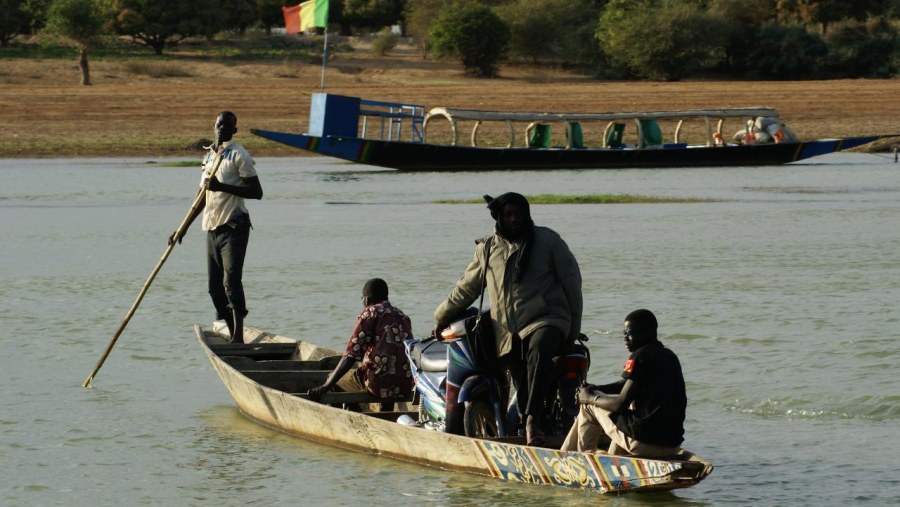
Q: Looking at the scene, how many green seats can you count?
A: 4